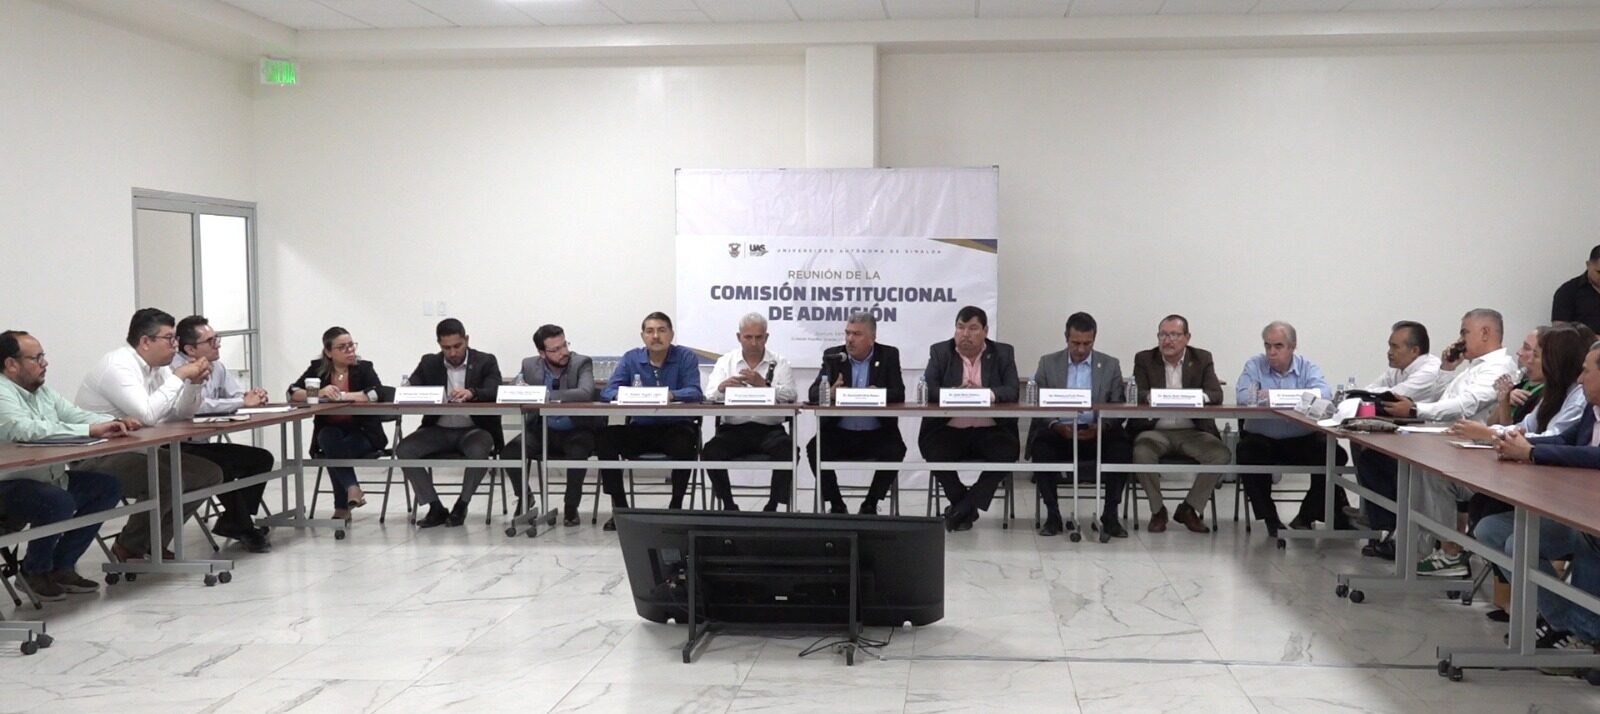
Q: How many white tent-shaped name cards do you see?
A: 9